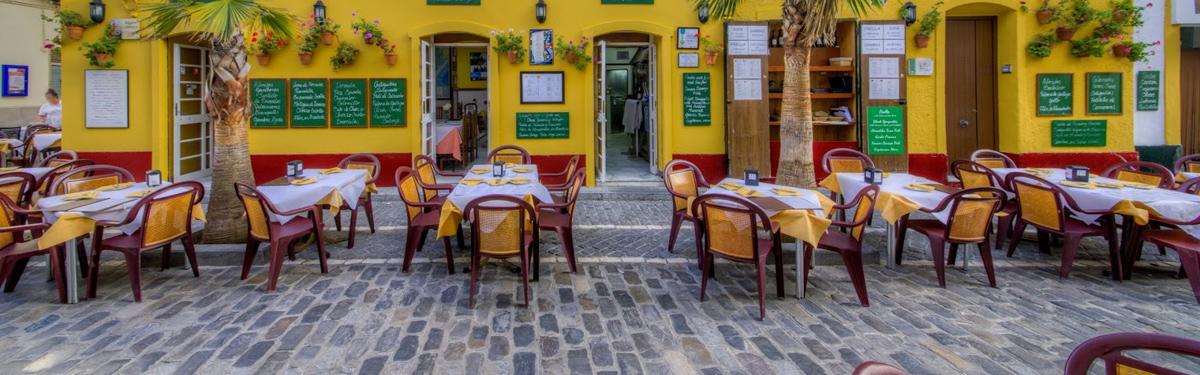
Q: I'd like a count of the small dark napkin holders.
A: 6